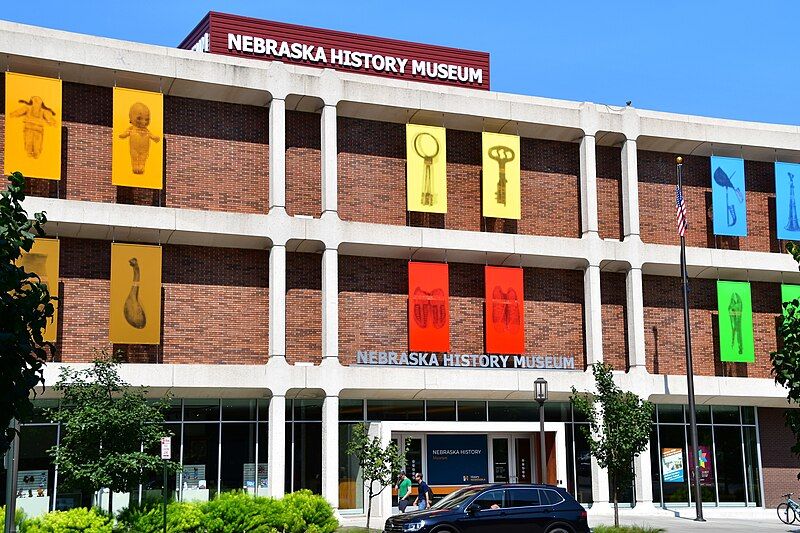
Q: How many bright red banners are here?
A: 2